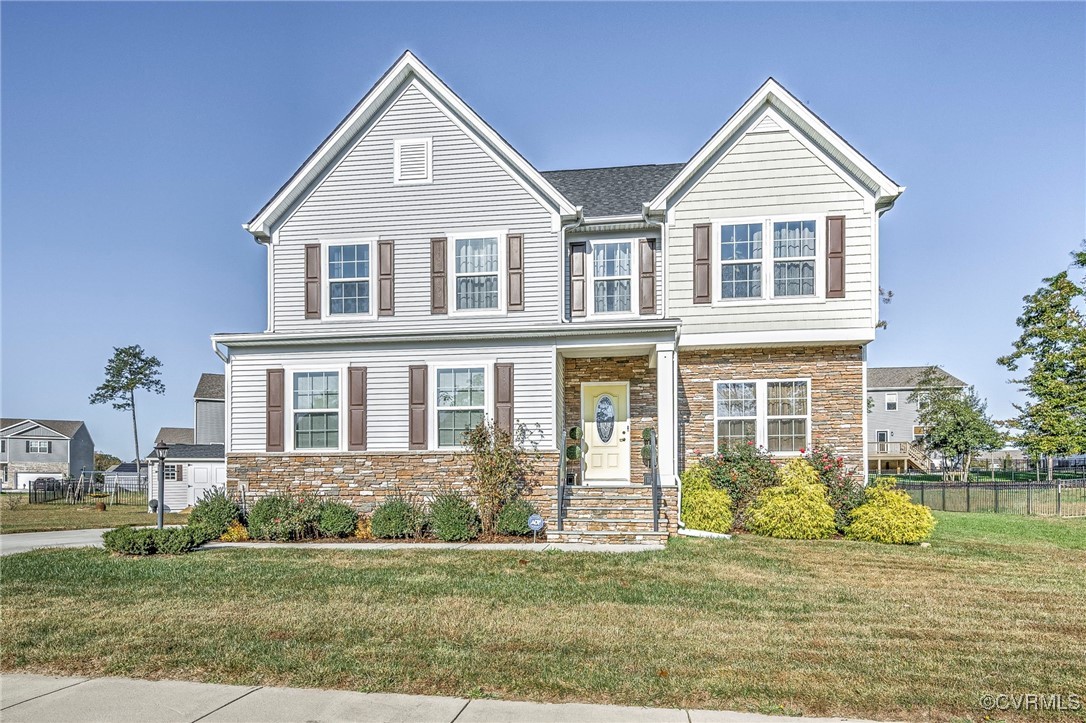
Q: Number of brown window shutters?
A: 12